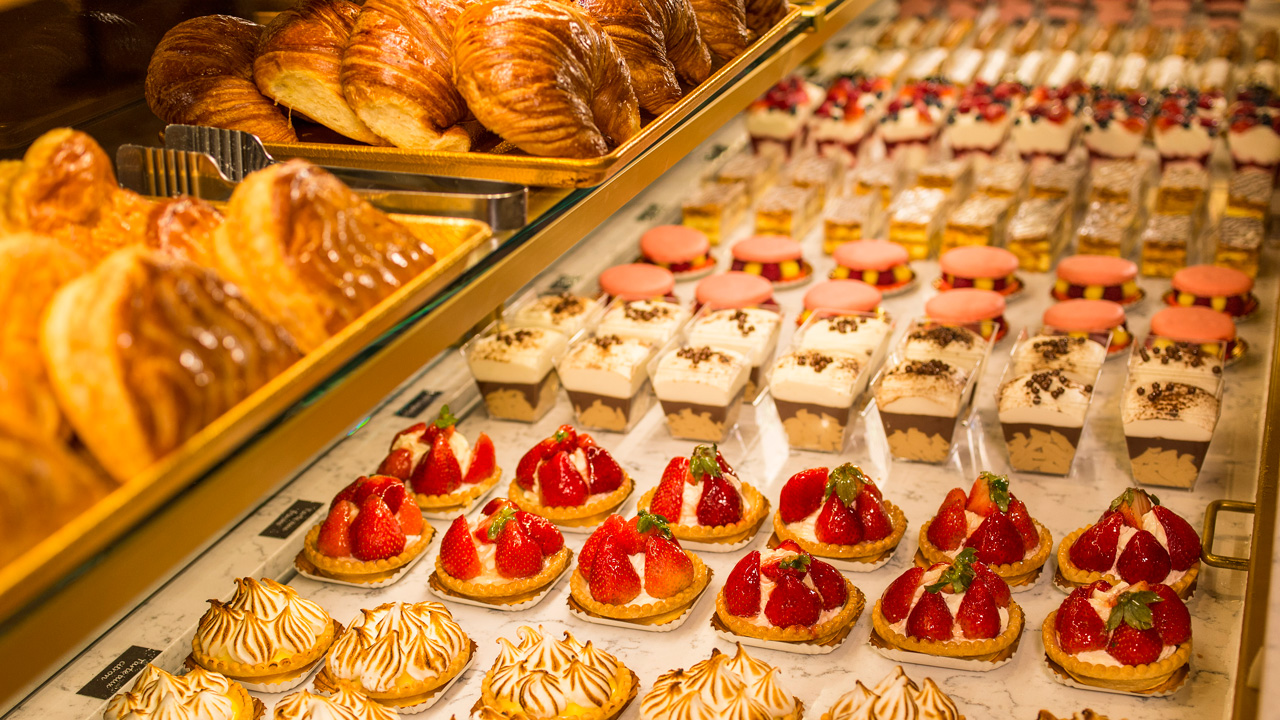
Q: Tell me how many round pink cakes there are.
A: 12